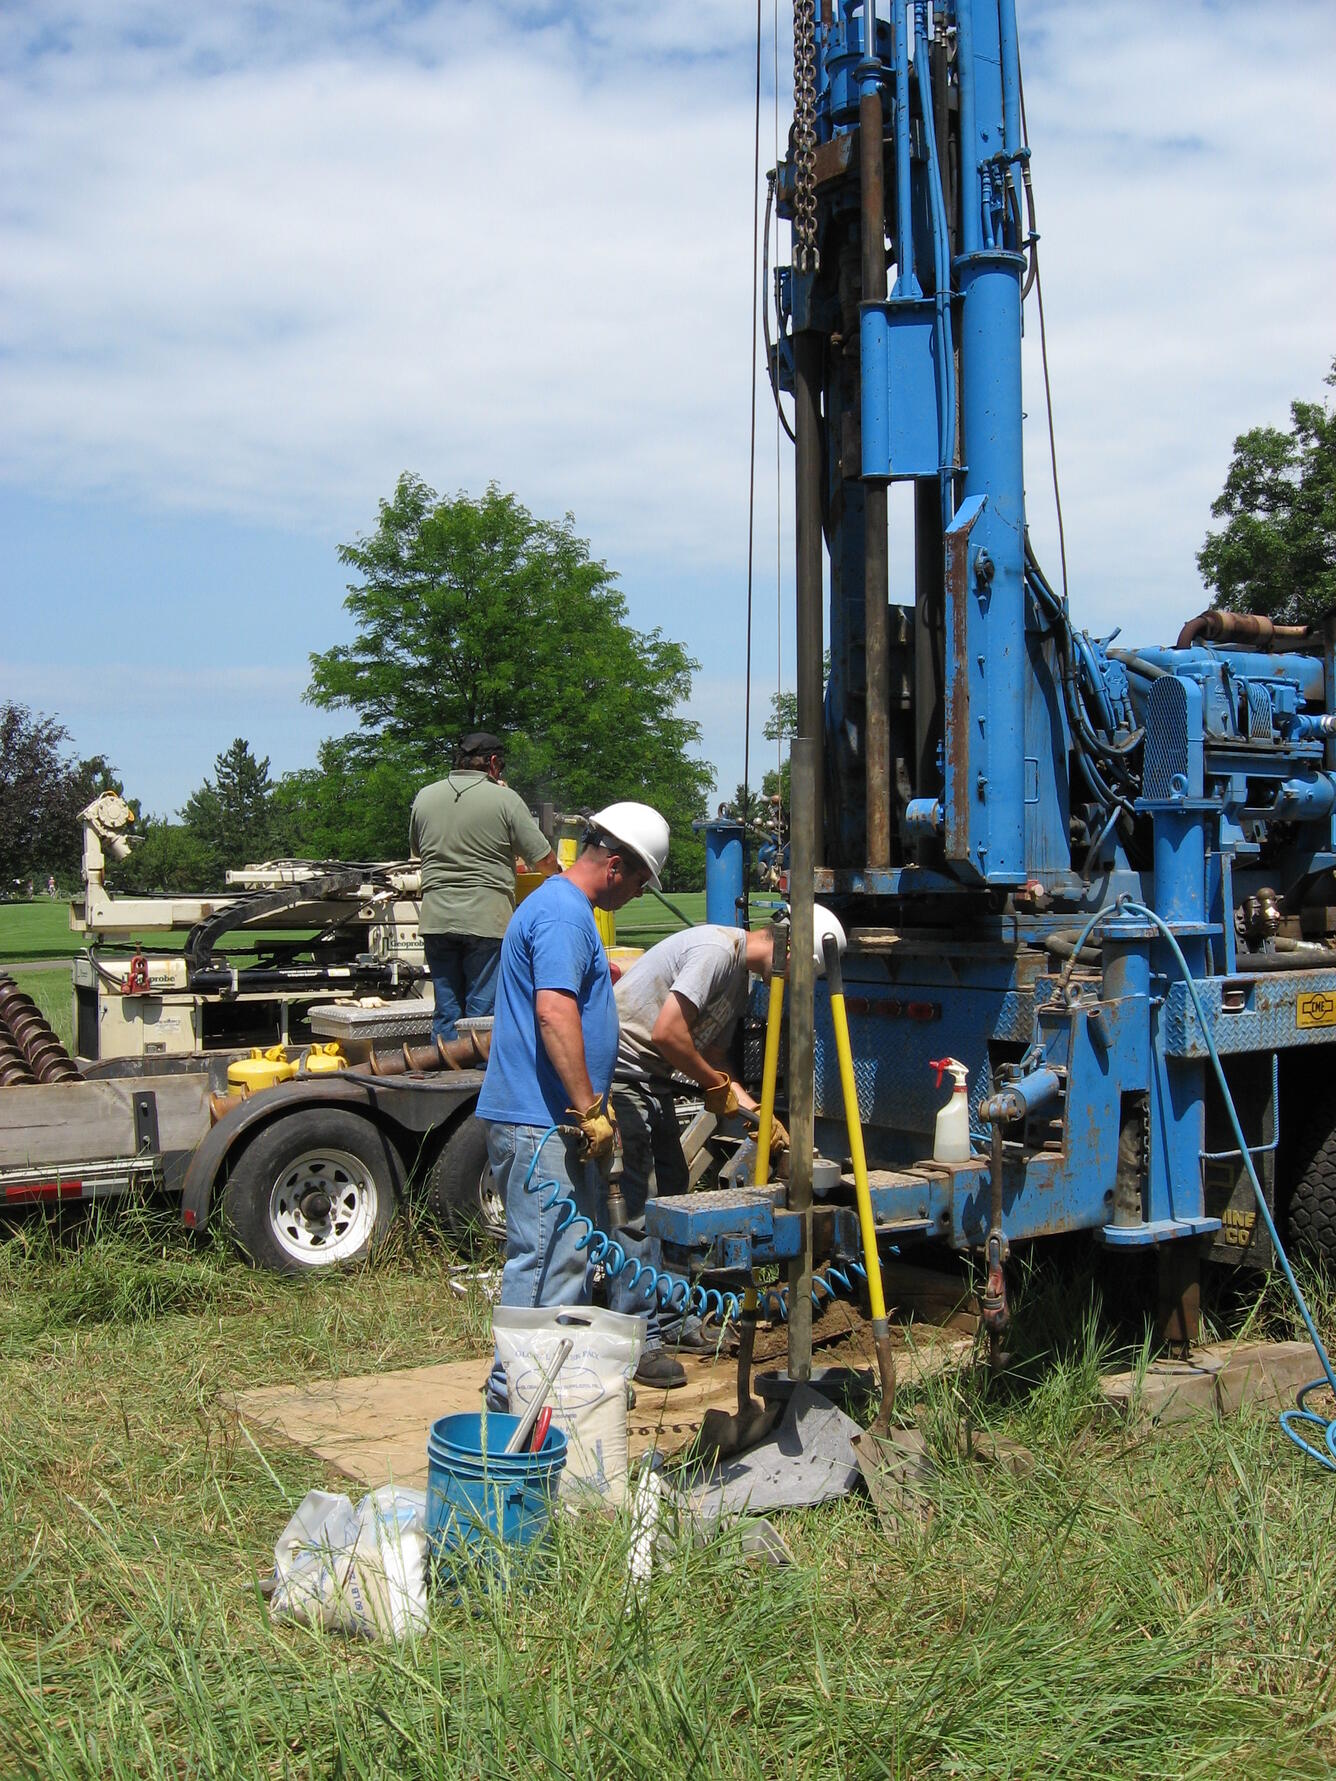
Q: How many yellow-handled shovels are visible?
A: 2